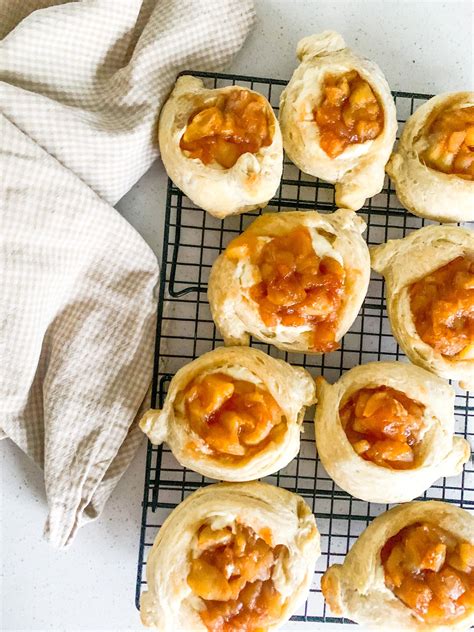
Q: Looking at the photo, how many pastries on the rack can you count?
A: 9